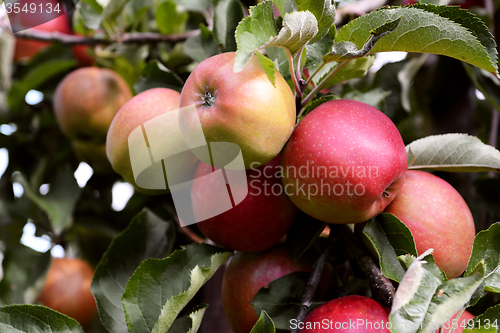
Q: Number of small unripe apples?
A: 0